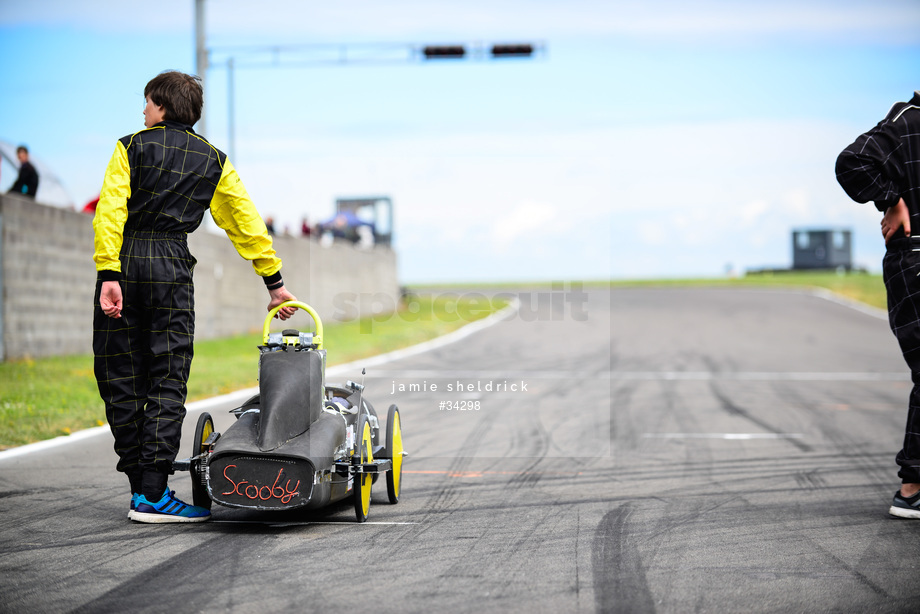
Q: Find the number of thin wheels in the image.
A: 3